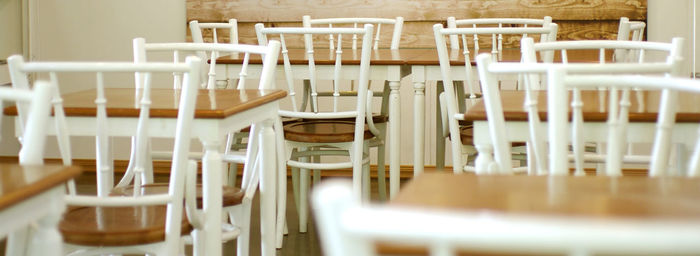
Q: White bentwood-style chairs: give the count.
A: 13